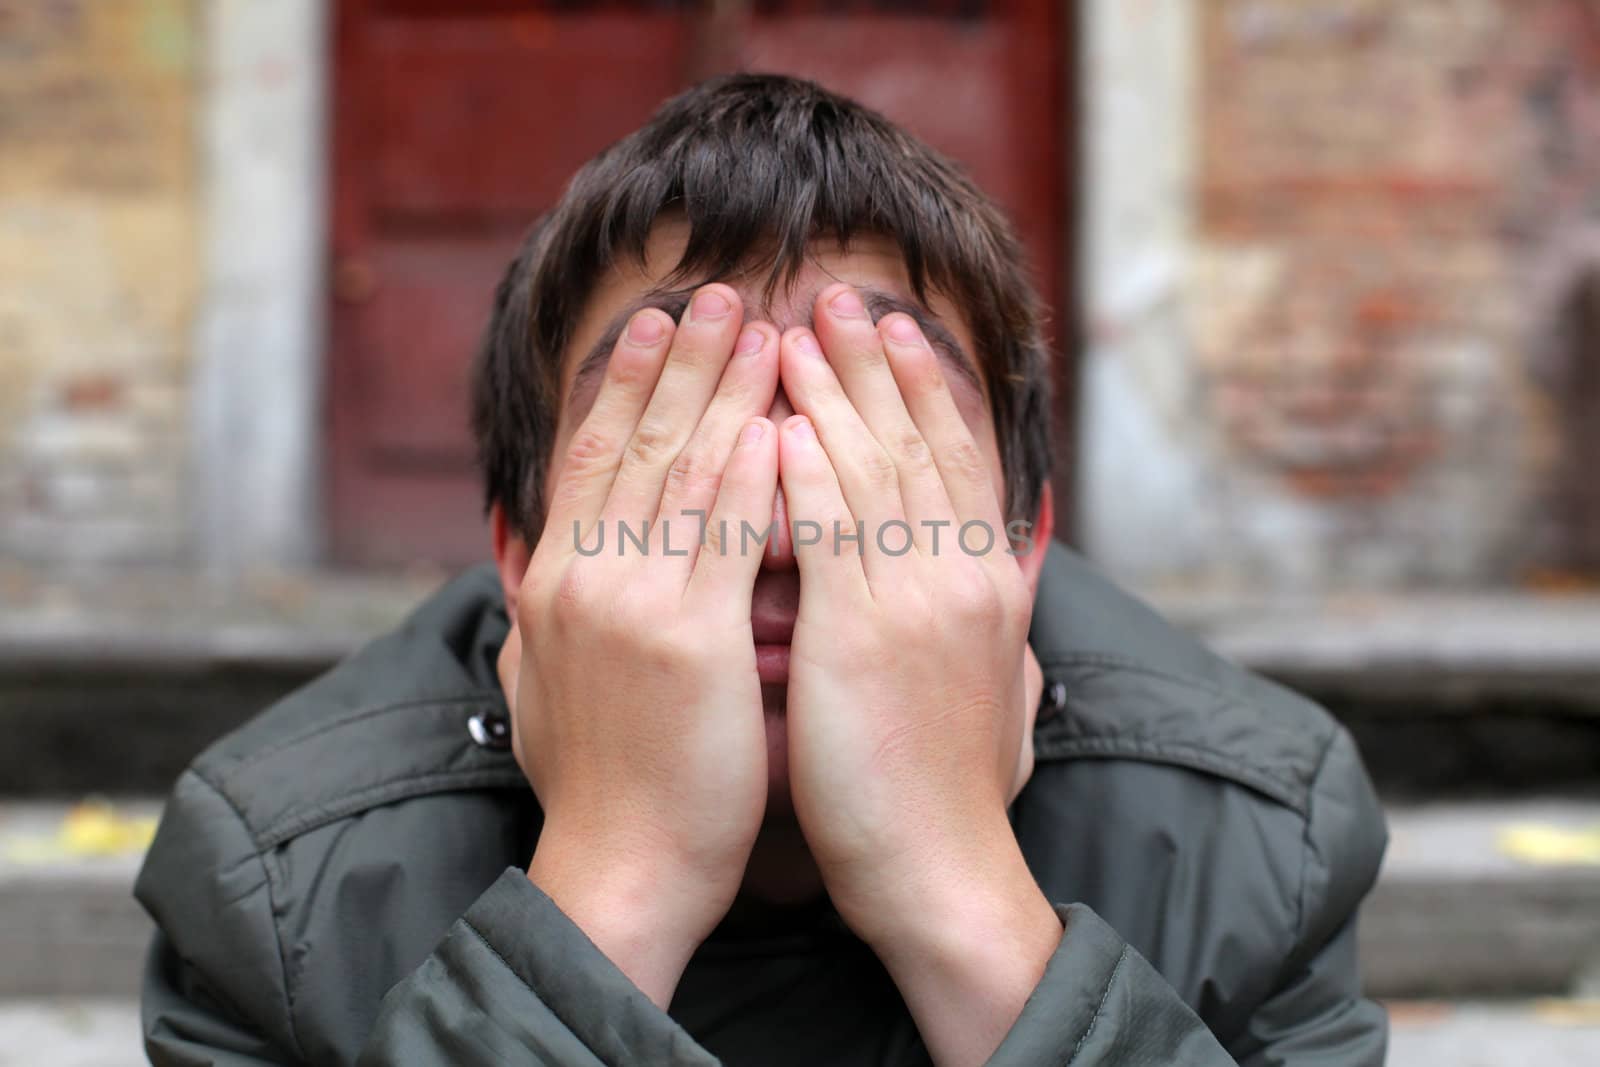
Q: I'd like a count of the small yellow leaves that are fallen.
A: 2